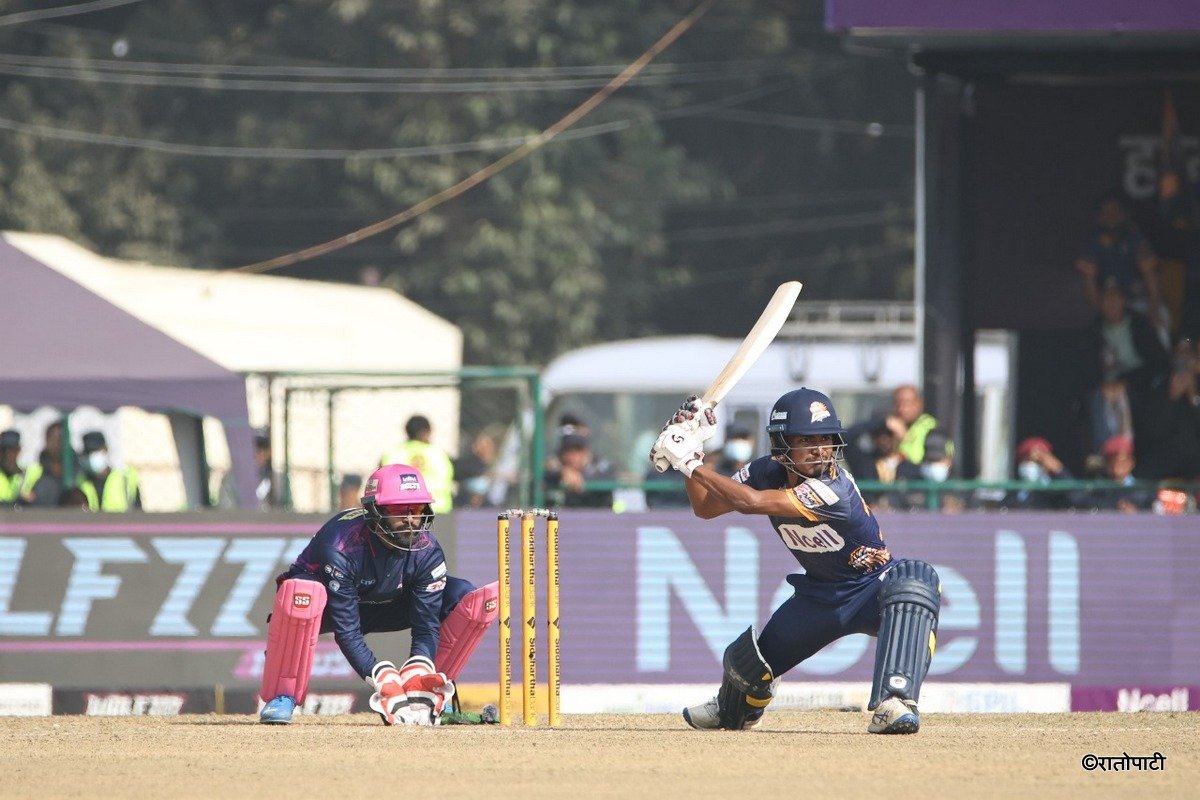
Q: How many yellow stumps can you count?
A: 3